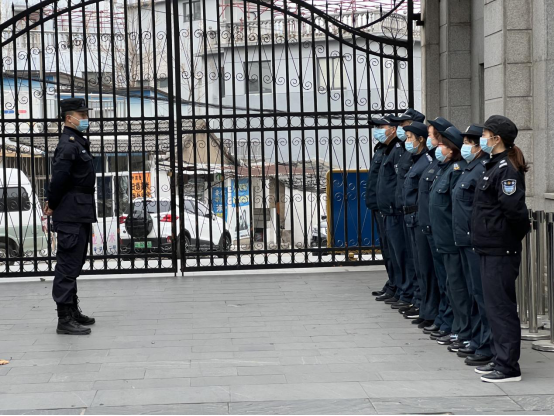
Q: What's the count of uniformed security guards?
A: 9